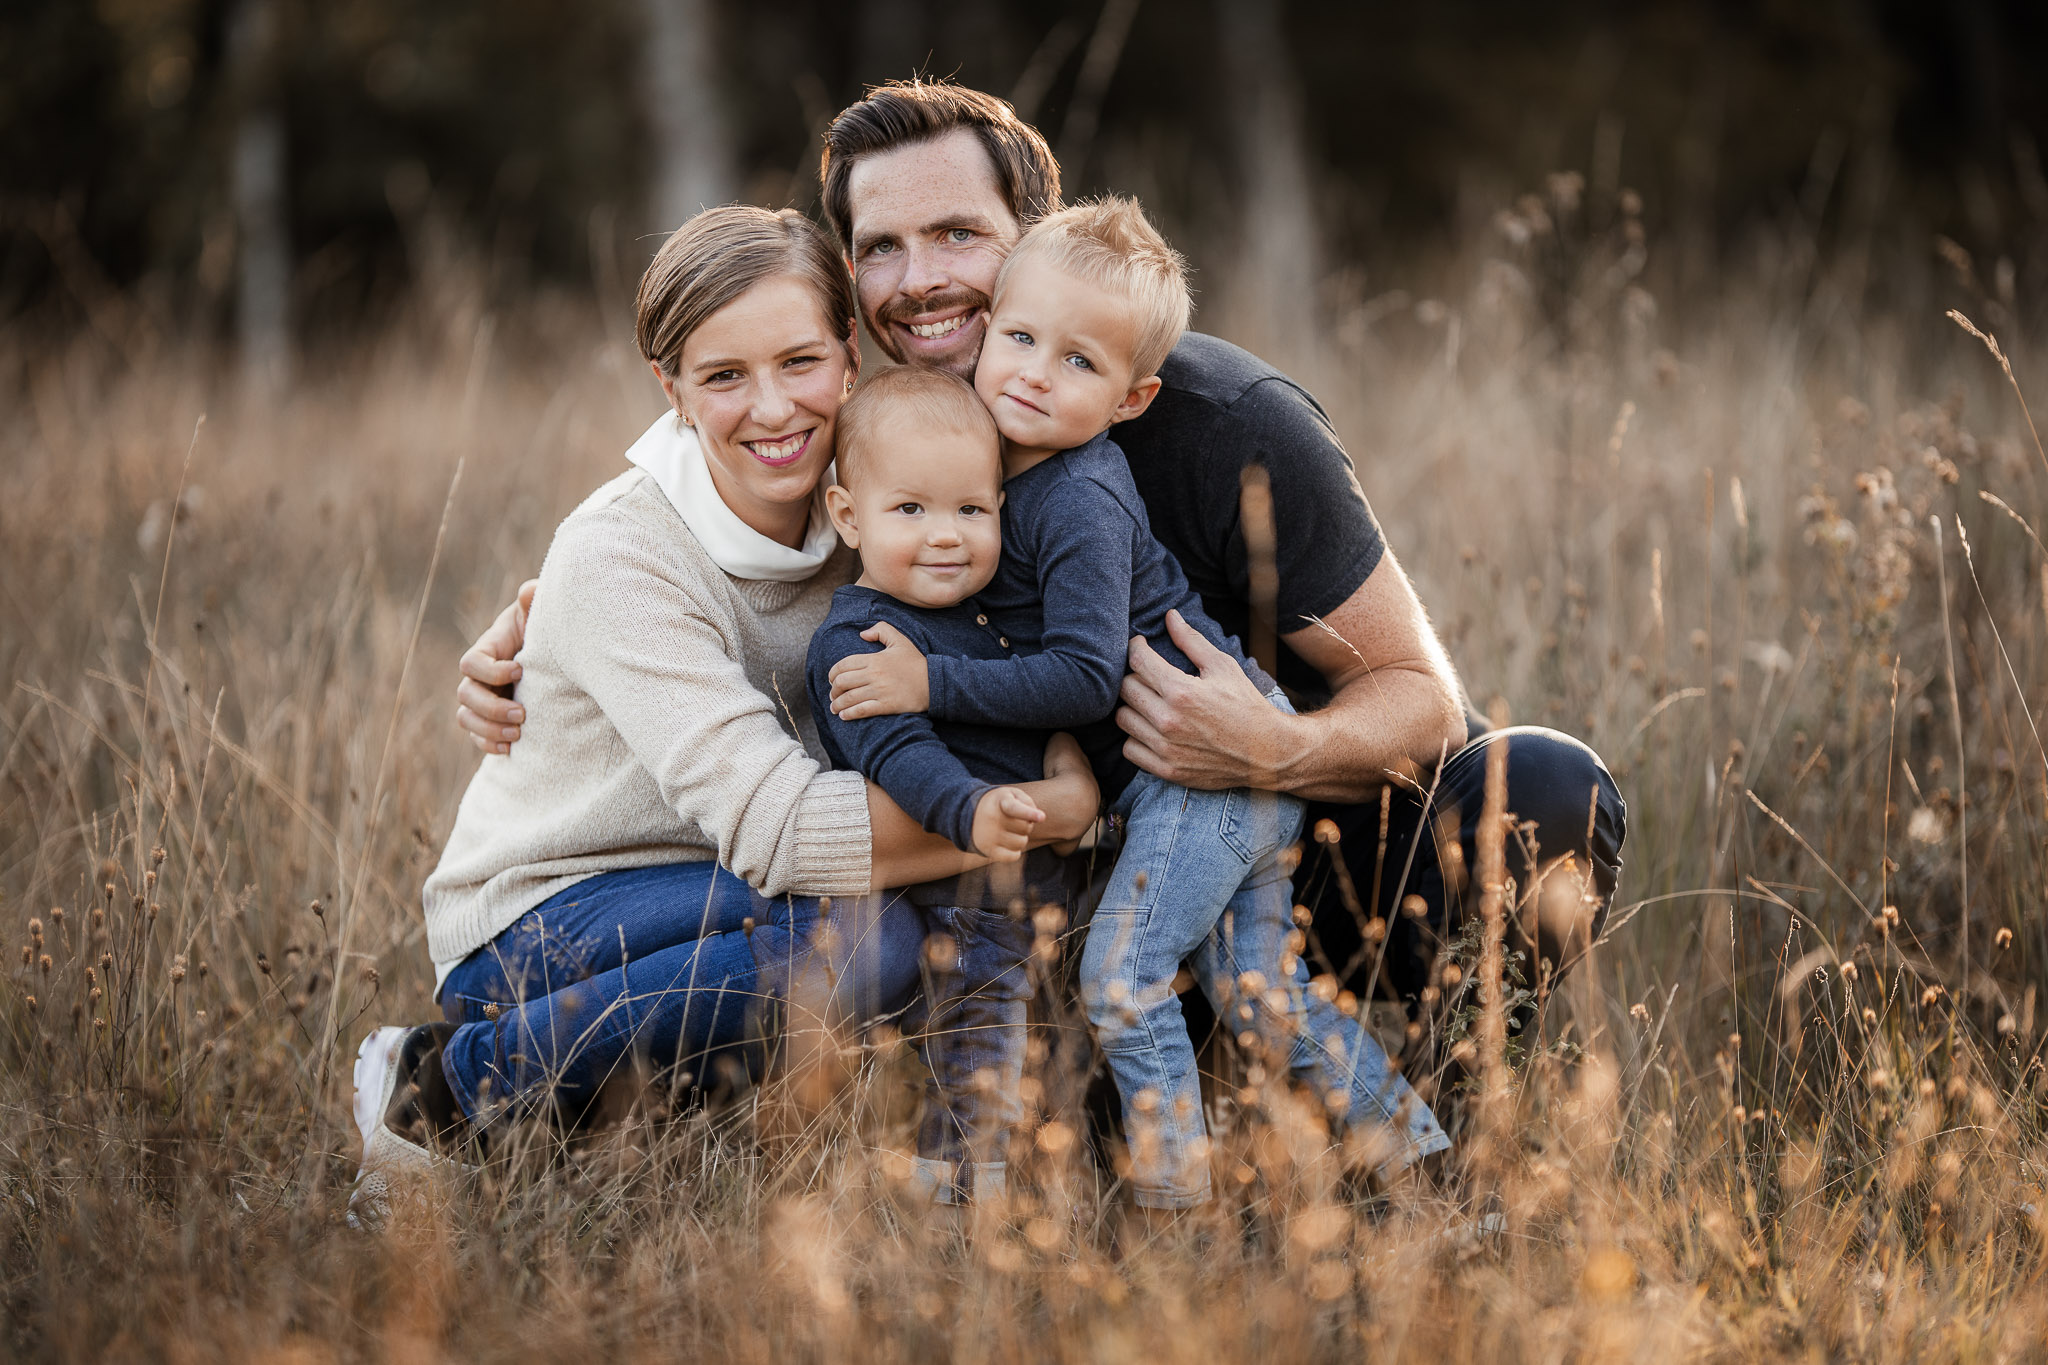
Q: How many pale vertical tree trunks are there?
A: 3